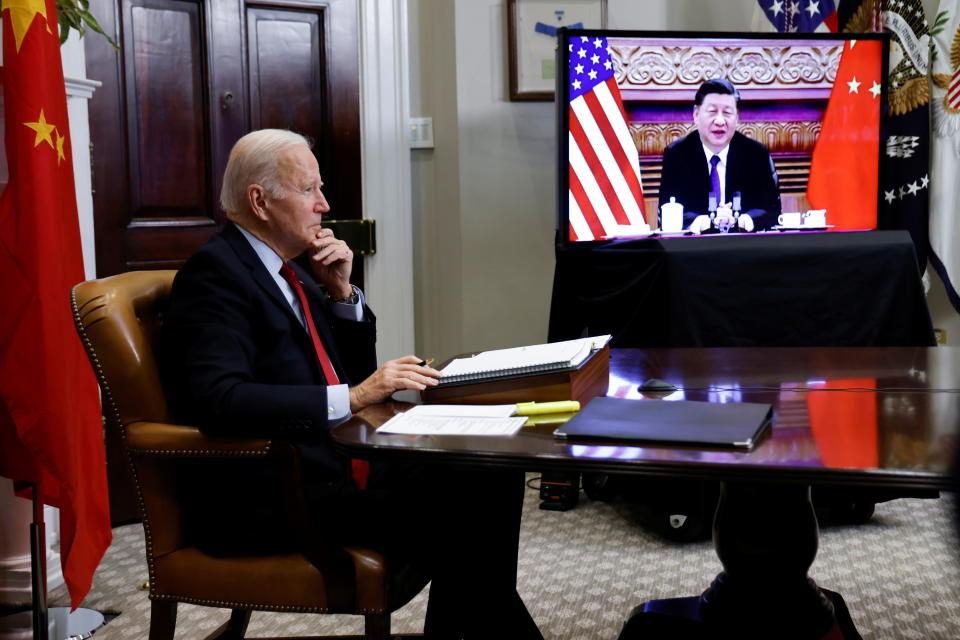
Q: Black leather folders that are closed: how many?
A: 1